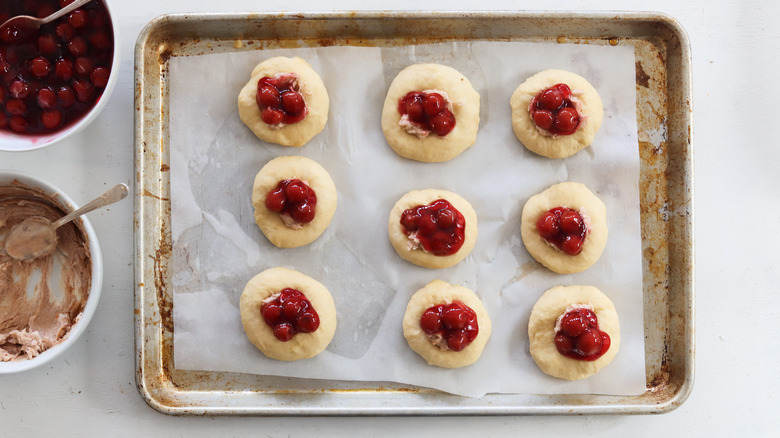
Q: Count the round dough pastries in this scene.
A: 9